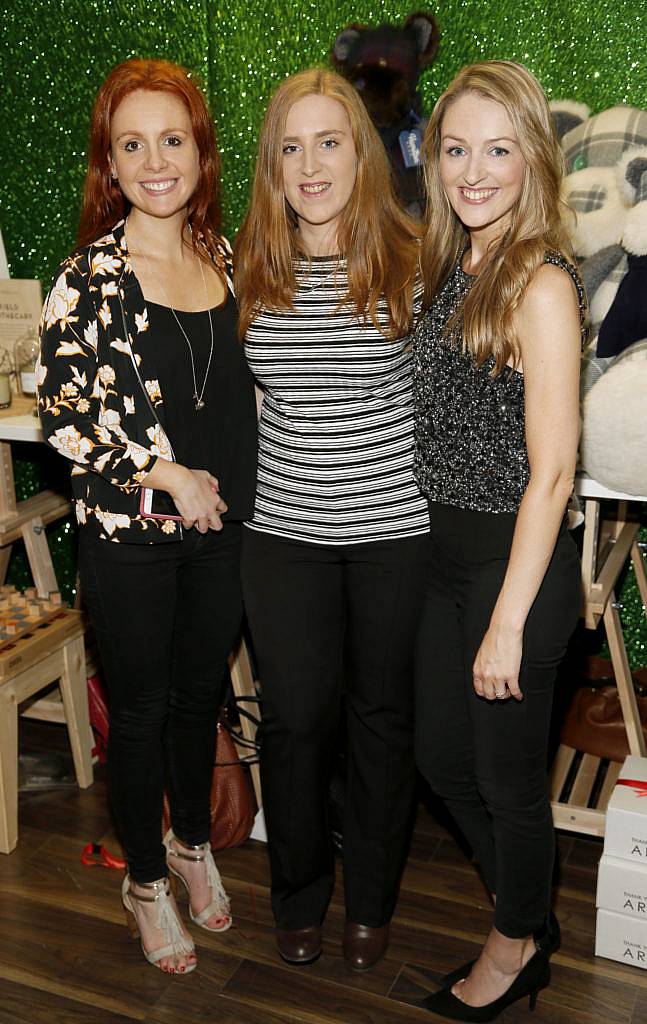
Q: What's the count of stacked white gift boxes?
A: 3